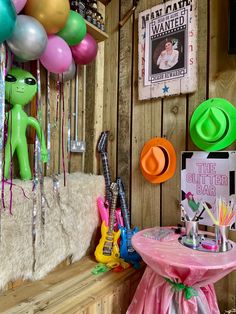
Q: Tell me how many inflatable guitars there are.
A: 3